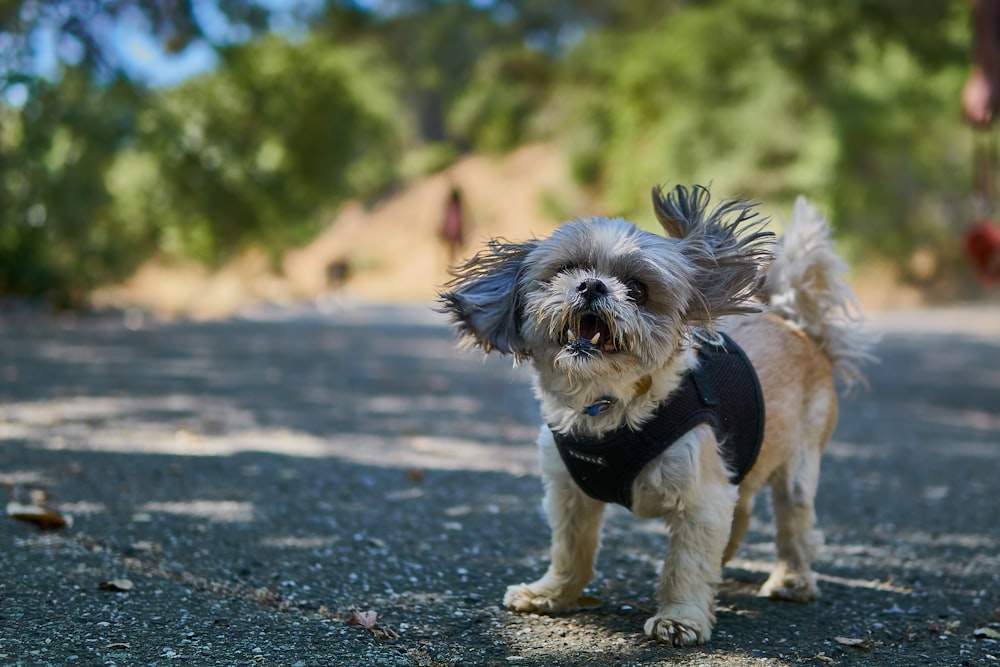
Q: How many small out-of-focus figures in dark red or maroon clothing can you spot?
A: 1